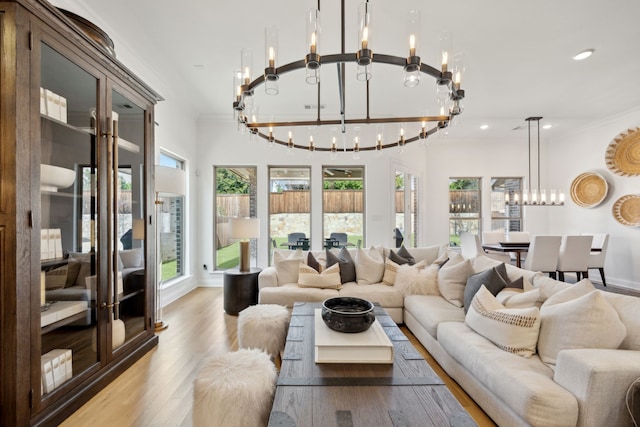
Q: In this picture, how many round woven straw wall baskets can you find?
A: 3